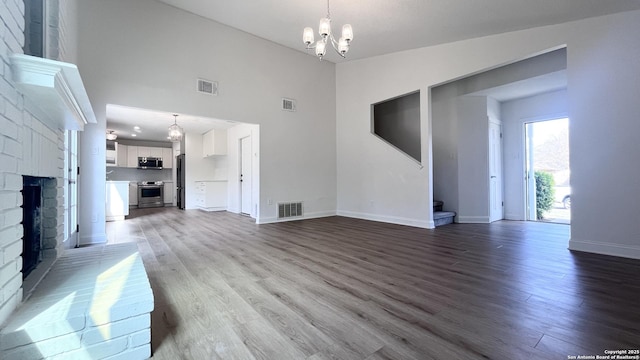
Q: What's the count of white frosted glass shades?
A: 5